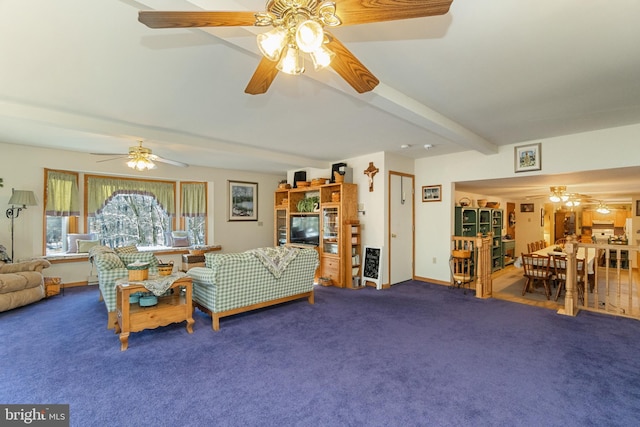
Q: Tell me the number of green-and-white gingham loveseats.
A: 2